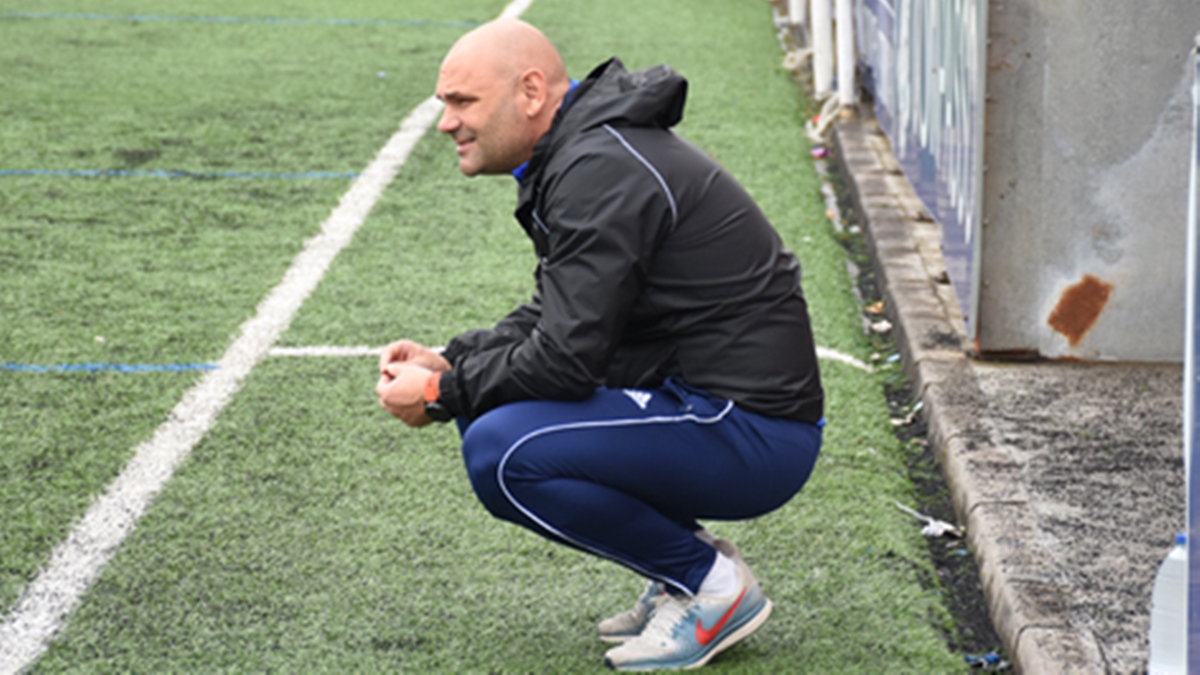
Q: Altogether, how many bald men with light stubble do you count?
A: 1